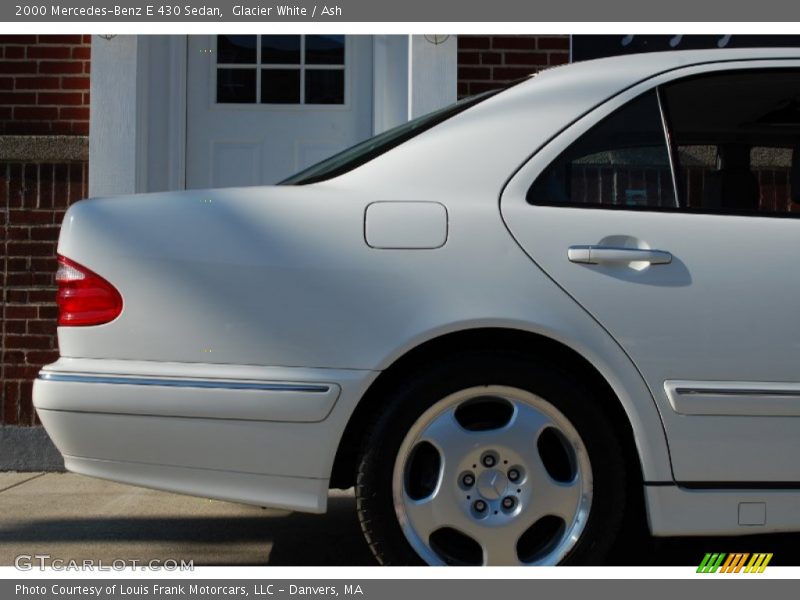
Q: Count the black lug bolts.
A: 5